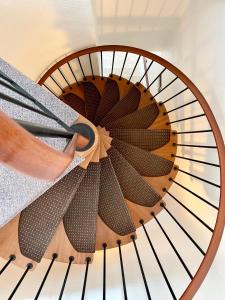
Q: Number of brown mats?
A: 11